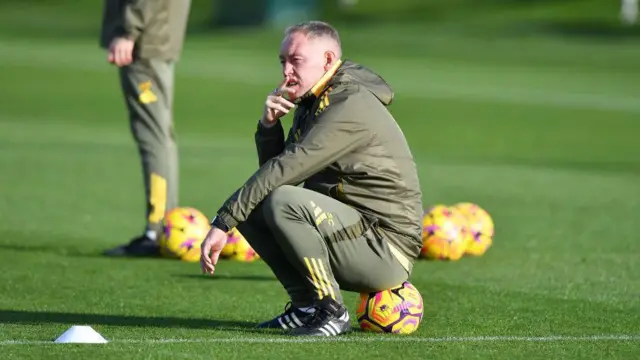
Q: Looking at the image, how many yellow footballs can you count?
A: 5